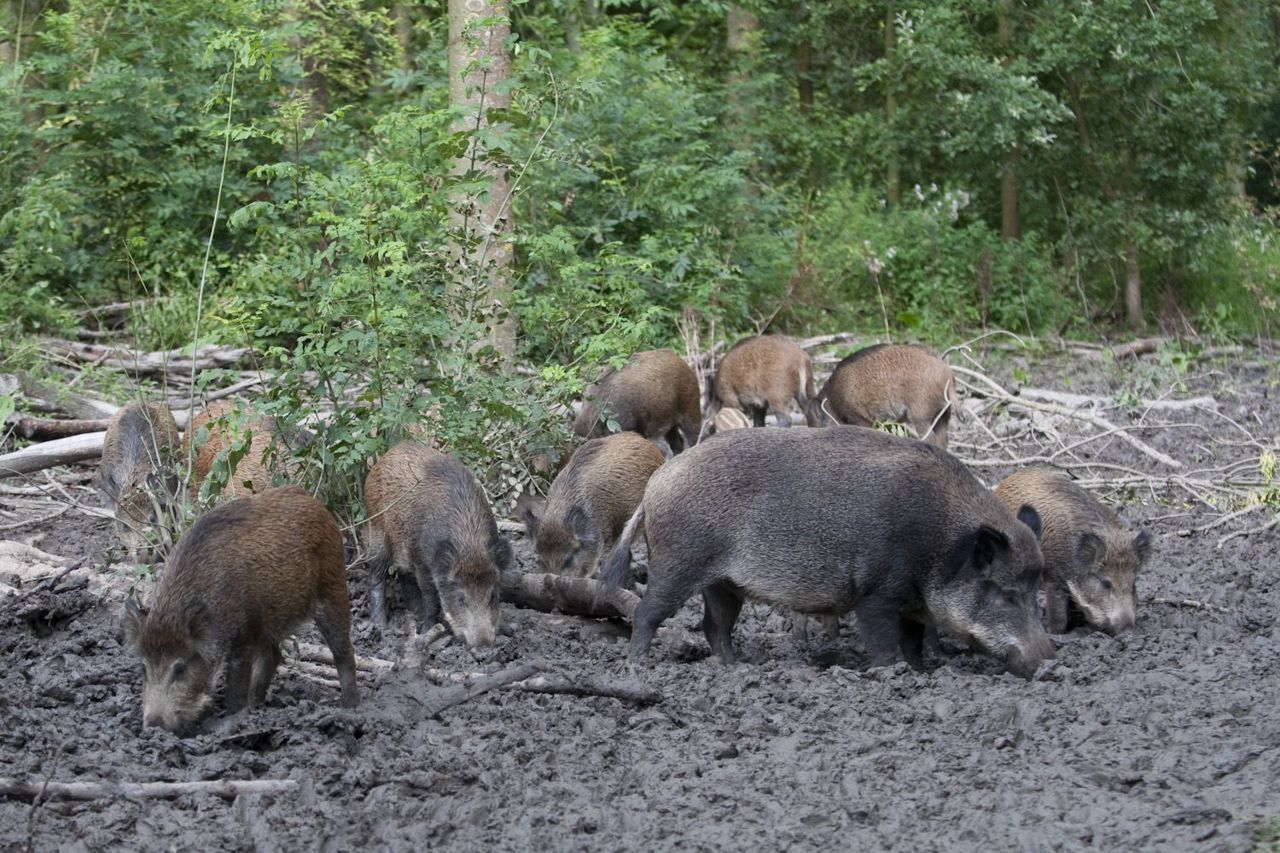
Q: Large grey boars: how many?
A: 1